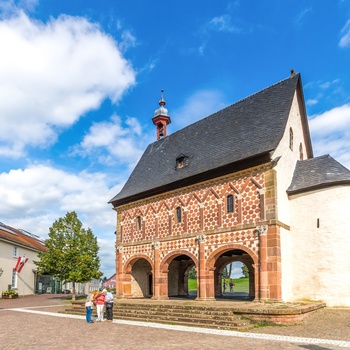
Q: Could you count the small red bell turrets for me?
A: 1